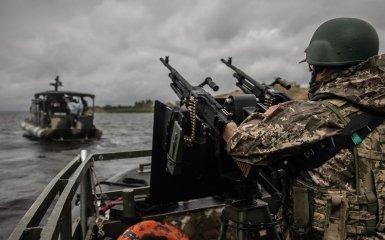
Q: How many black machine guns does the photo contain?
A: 2